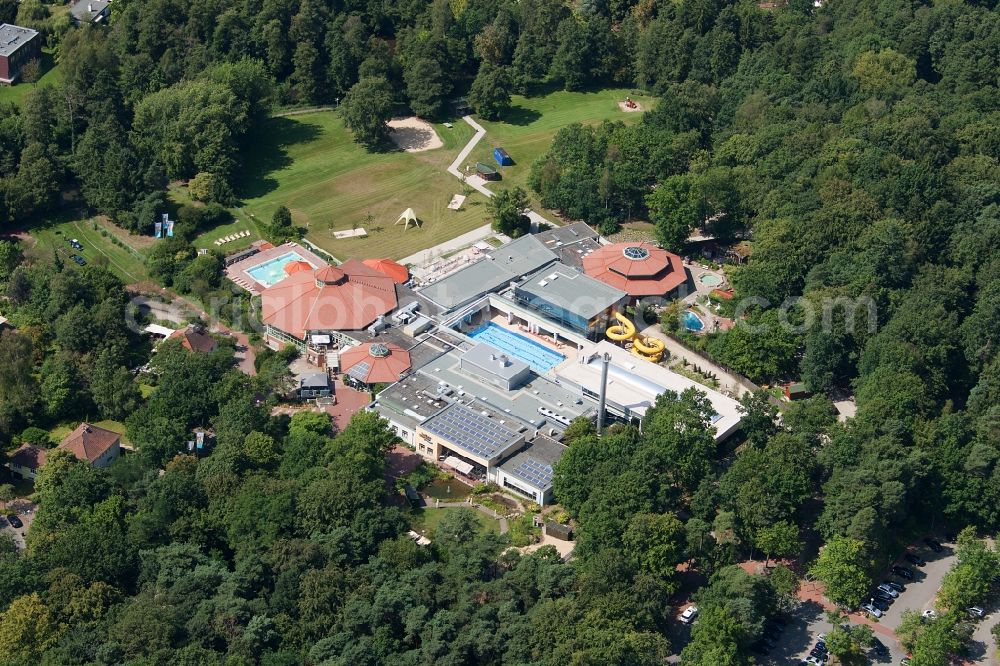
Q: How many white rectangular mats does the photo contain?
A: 2